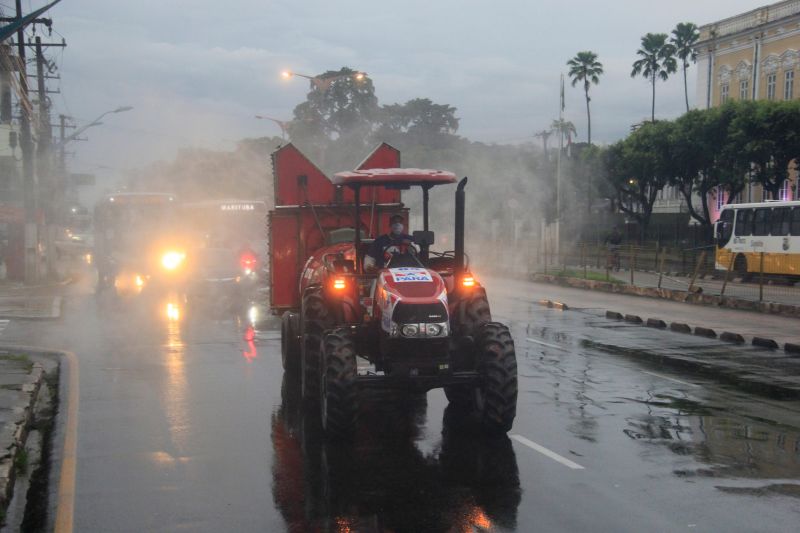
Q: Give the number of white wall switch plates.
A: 0